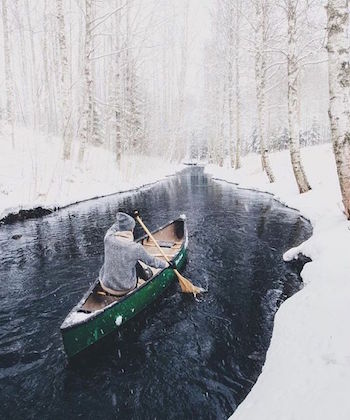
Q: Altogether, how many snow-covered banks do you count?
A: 2